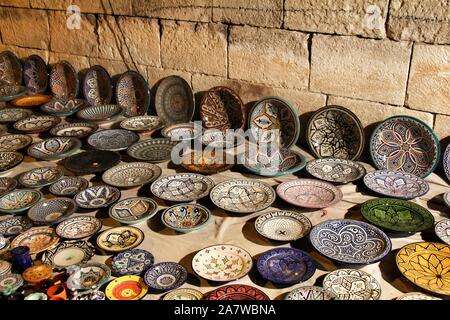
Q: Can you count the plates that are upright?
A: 11